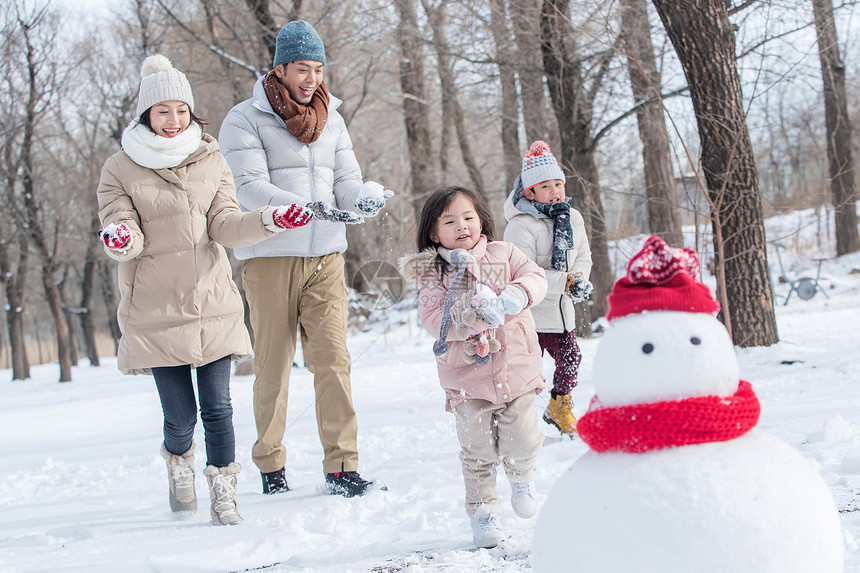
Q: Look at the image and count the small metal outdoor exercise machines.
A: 1